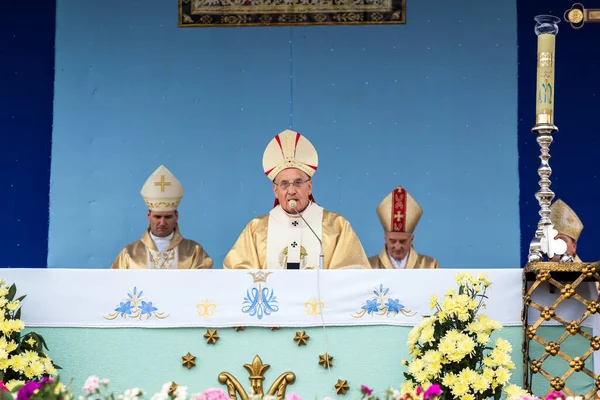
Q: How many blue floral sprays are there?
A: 2